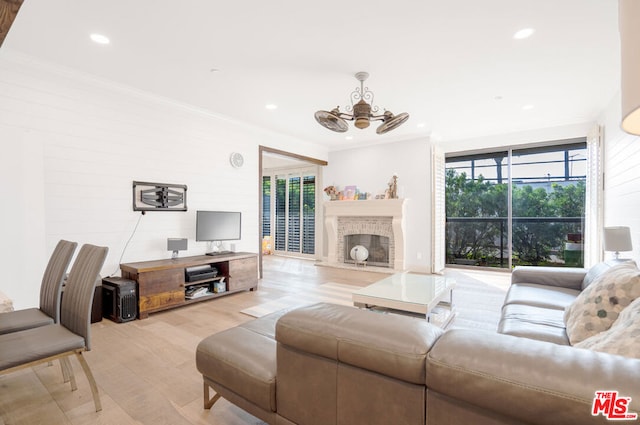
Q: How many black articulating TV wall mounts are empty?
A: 1